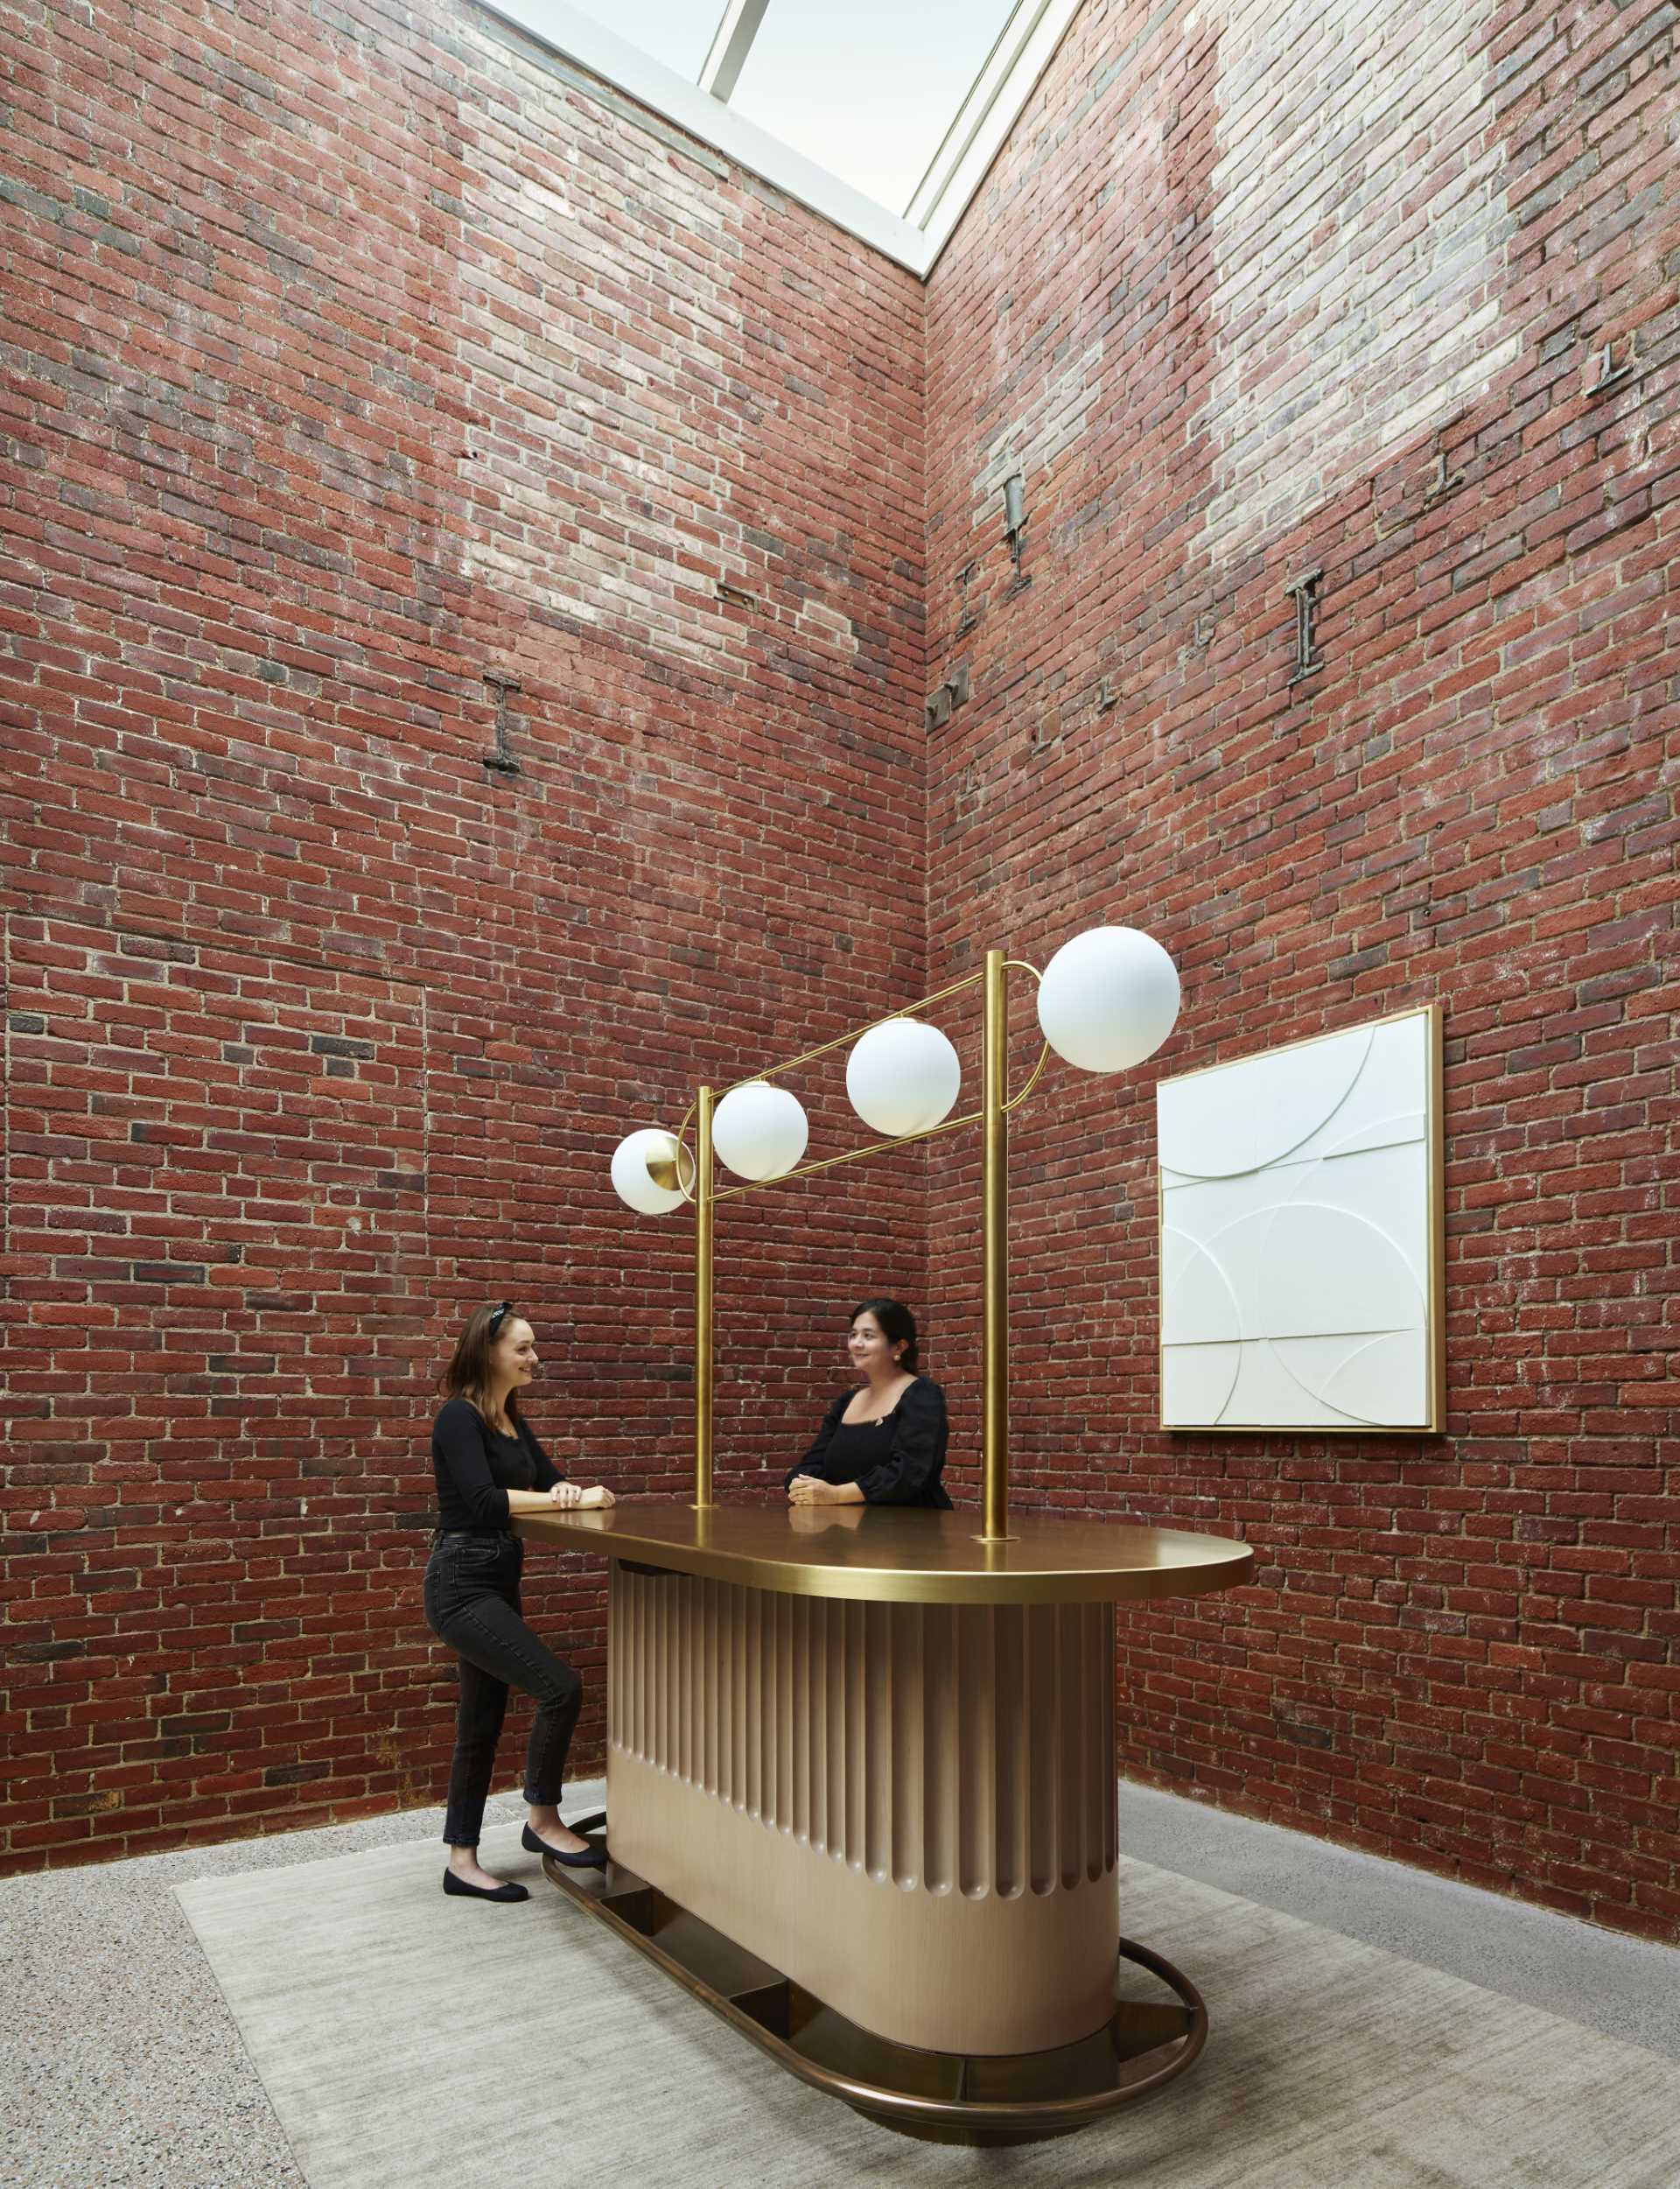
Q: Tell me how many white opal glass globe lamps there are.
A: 4